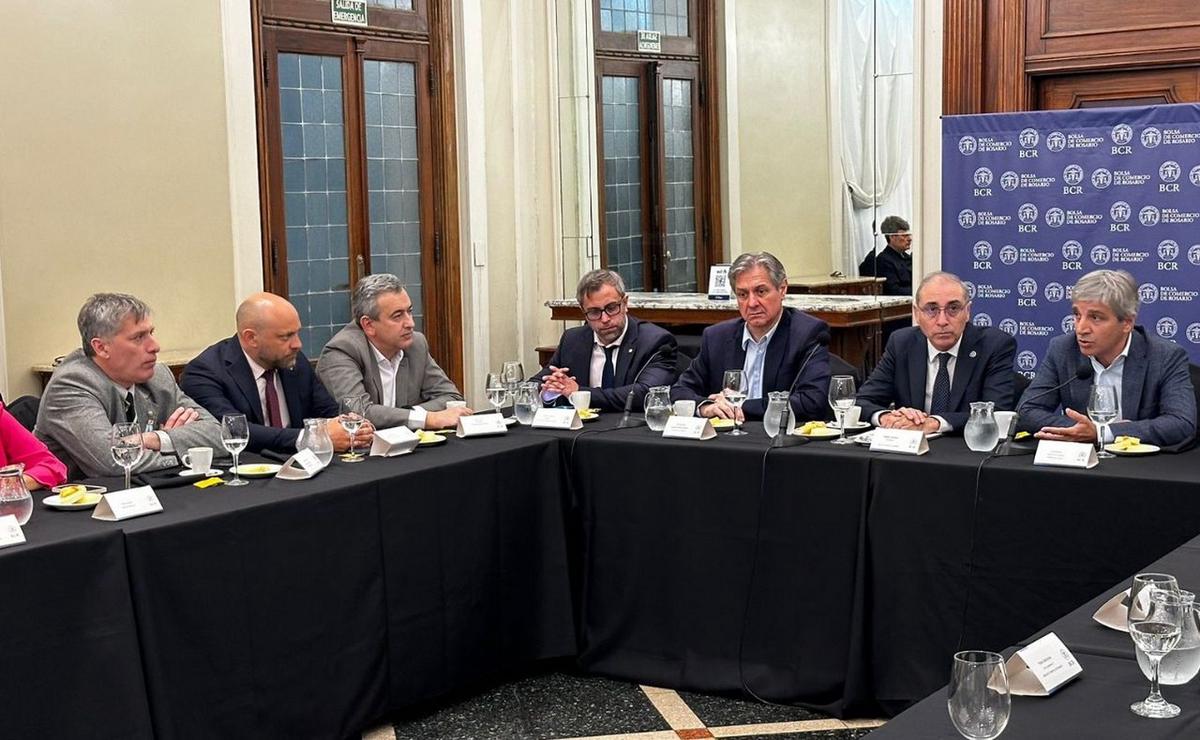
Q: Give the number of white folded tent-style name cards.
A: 11